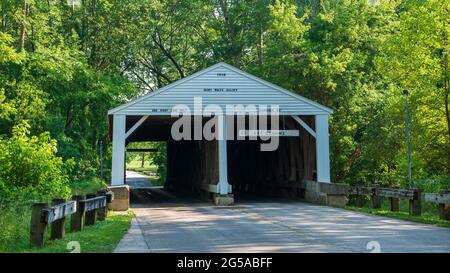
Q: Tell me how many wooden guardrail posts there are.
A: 10